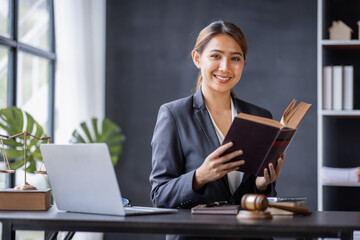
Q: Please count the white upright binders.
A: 3